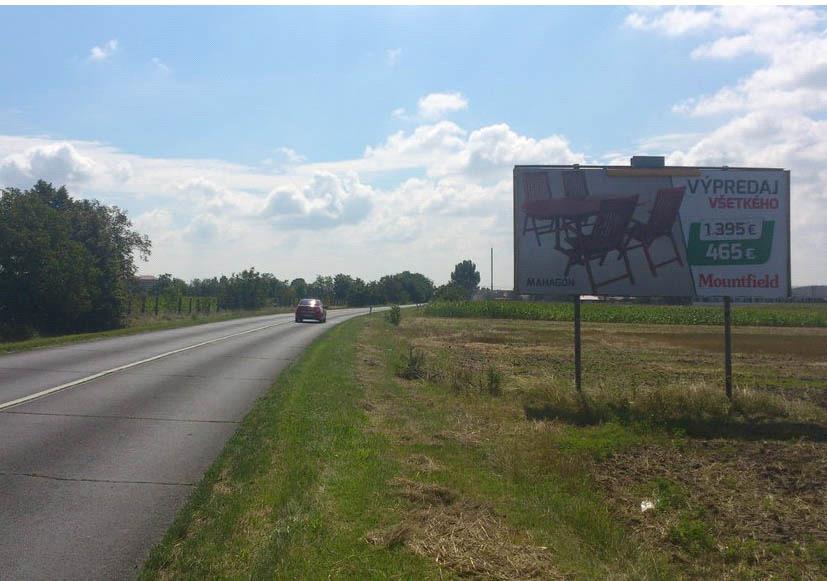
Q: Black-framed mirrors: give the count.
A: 0